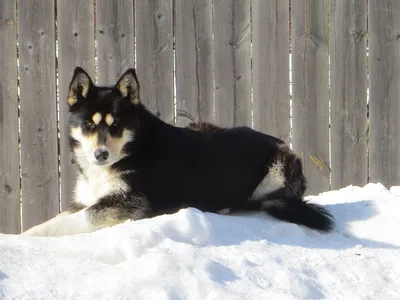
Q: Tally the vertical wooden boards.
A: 11